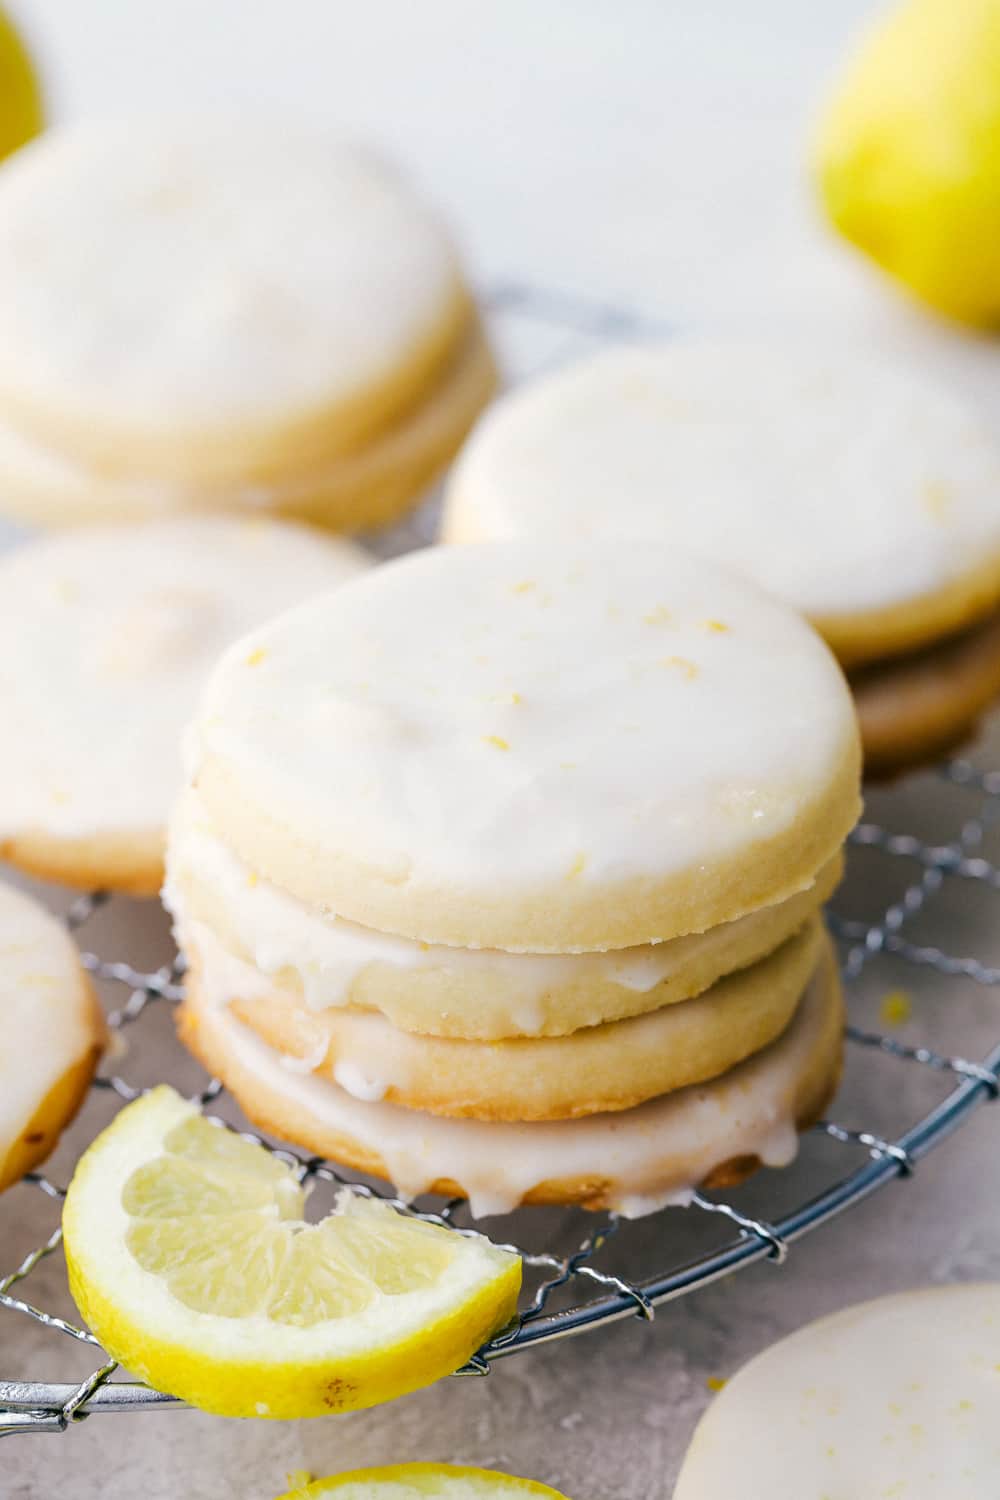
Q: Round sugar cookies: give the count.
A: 11